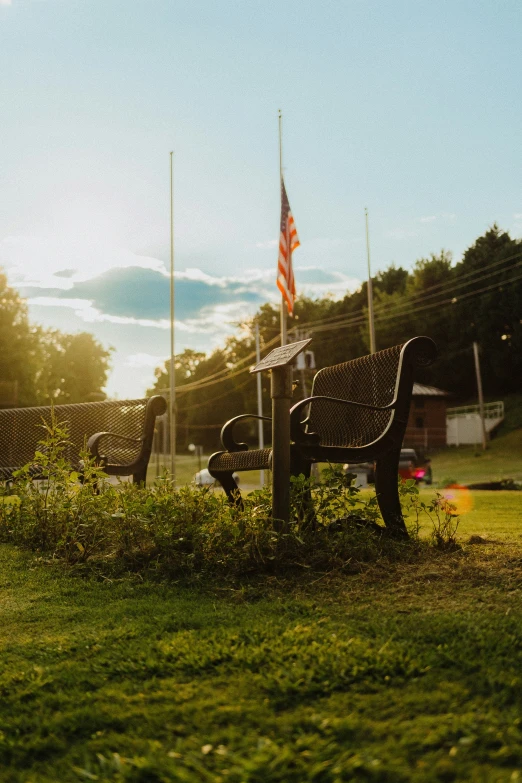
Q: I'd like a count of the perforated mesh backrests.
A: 2